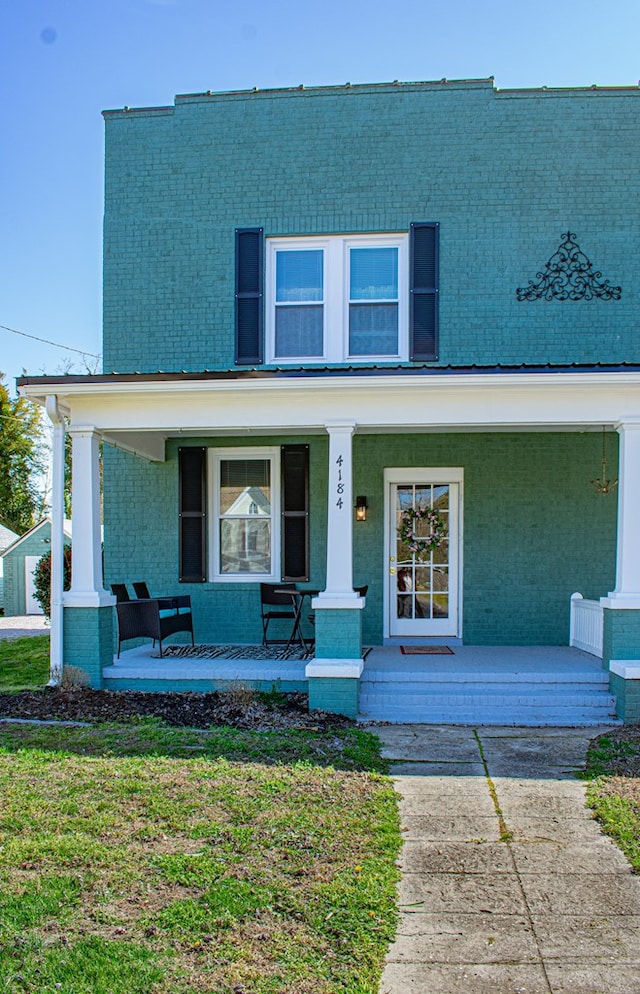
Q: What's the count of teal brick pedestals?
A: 3